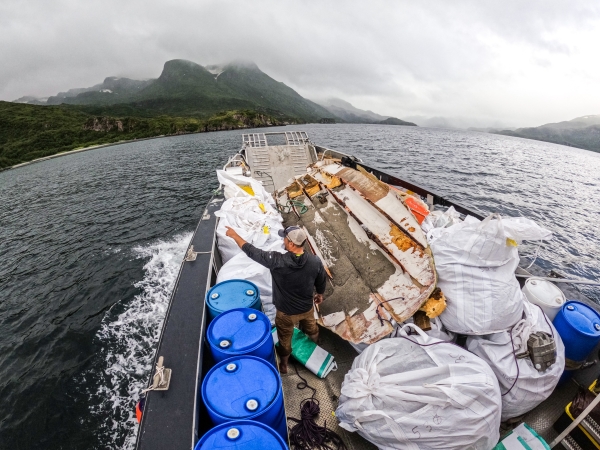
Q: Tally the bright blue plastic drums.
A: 5